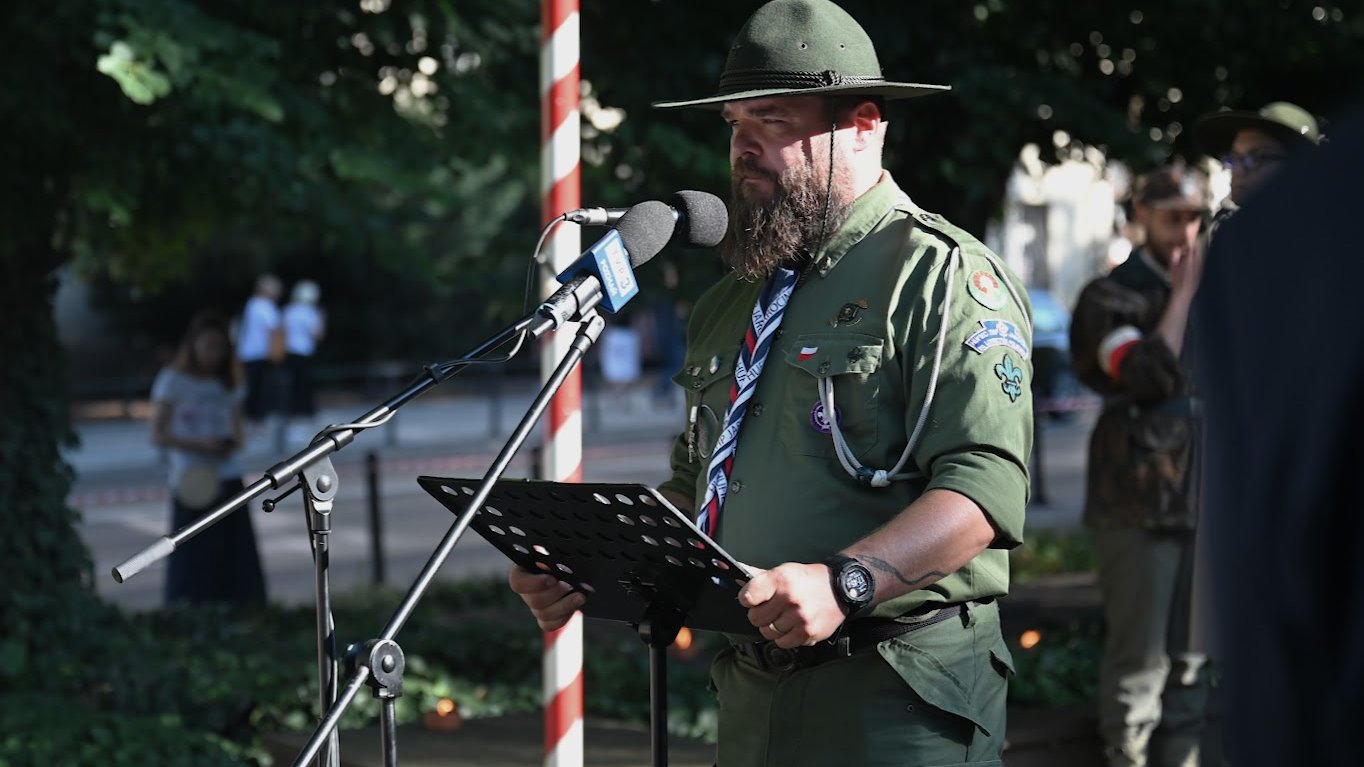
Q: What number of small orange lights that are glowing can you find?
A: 3